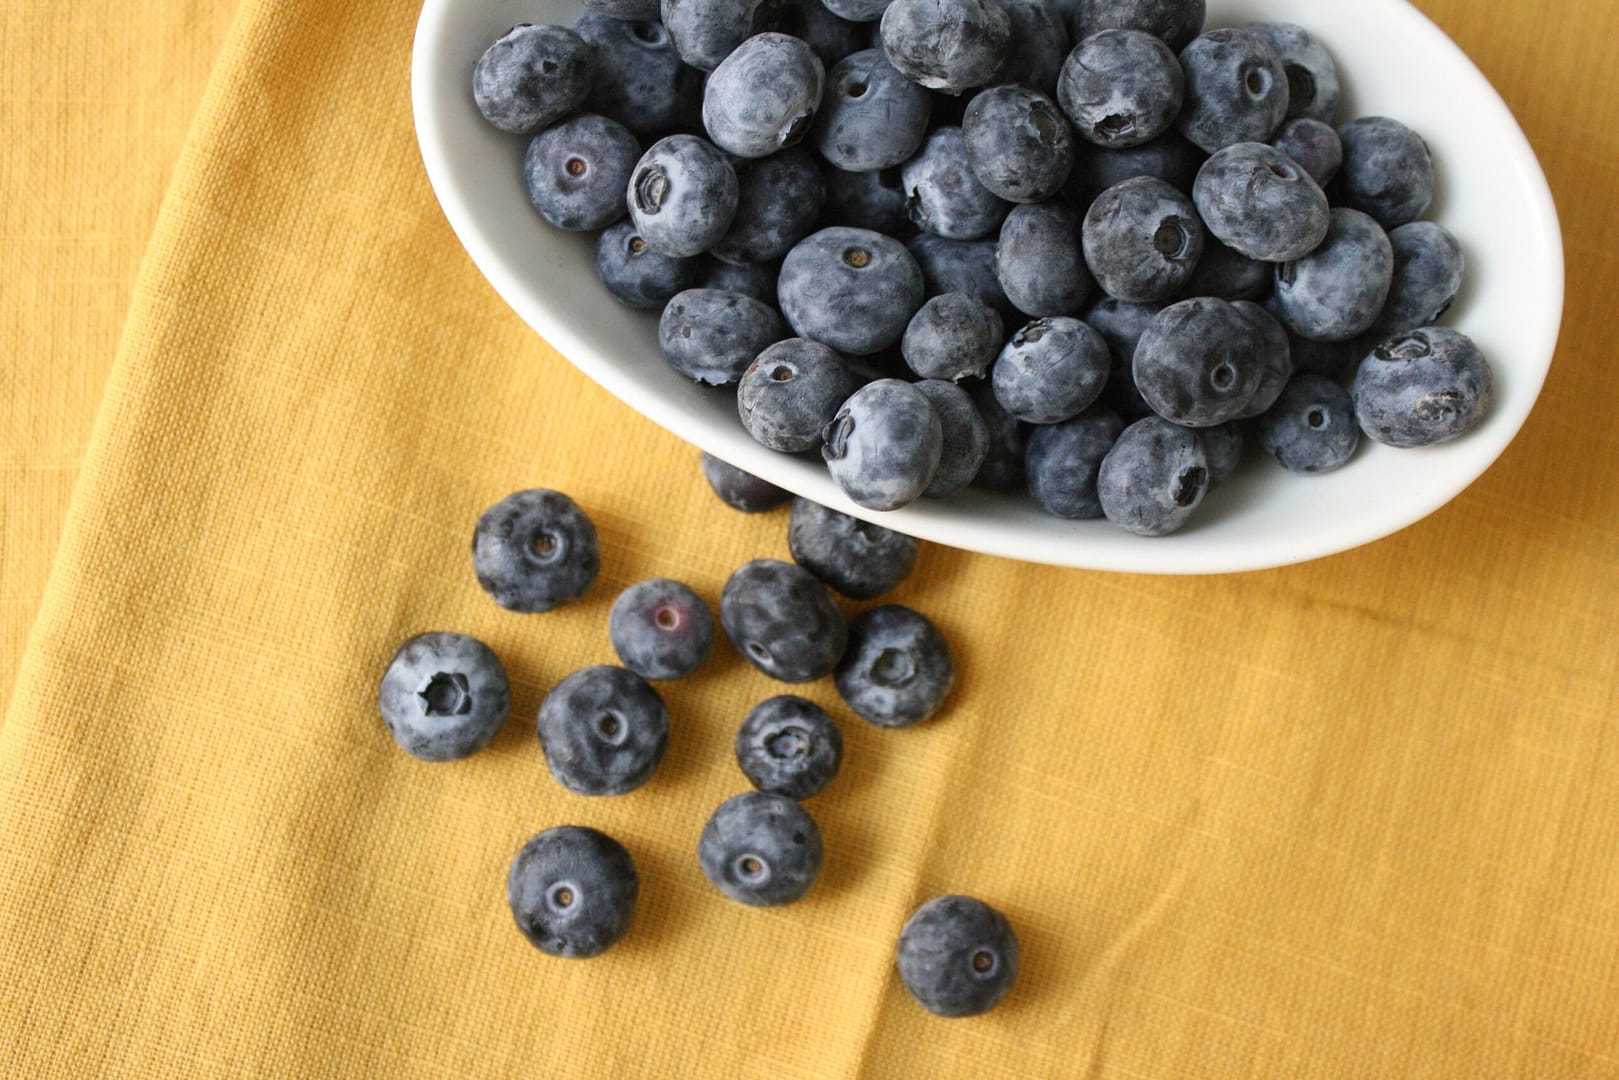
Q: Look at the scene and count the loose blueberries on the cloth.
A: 12